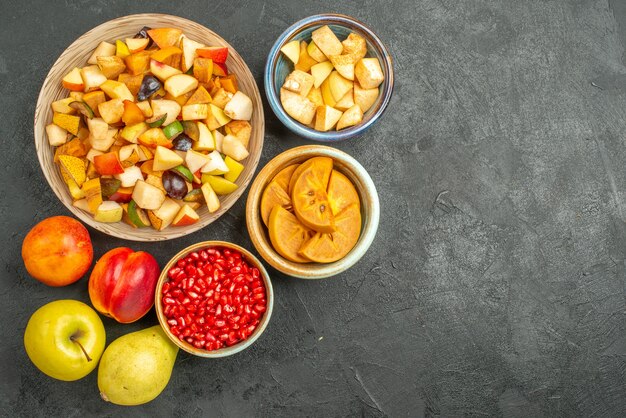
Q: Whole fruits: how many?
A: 4